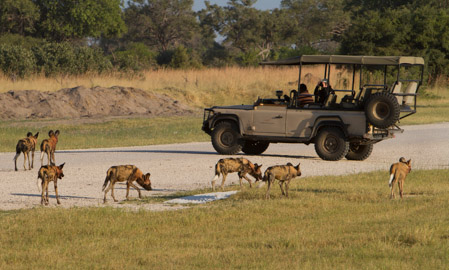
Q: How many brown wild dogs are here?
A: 7